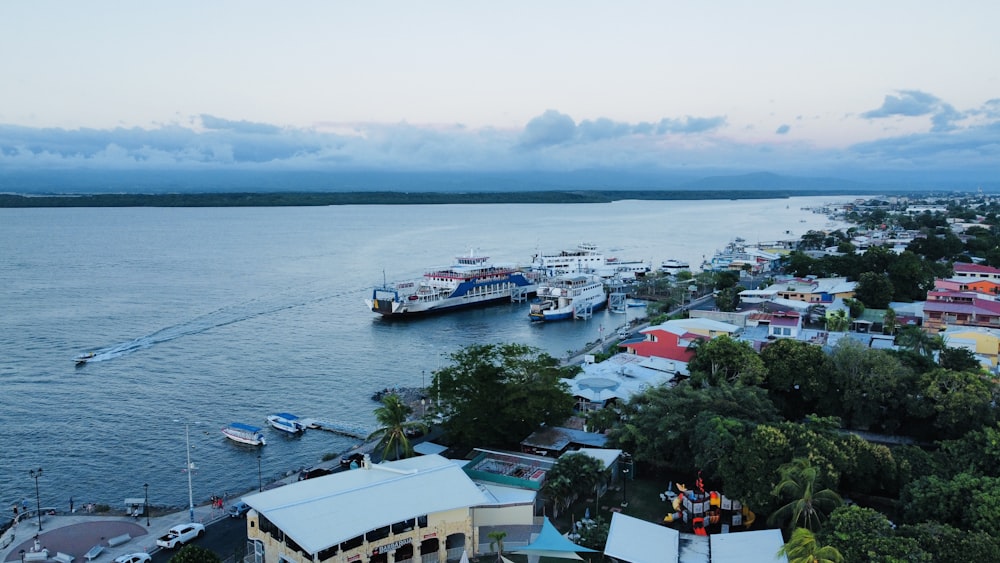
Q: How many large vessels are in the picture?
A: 3